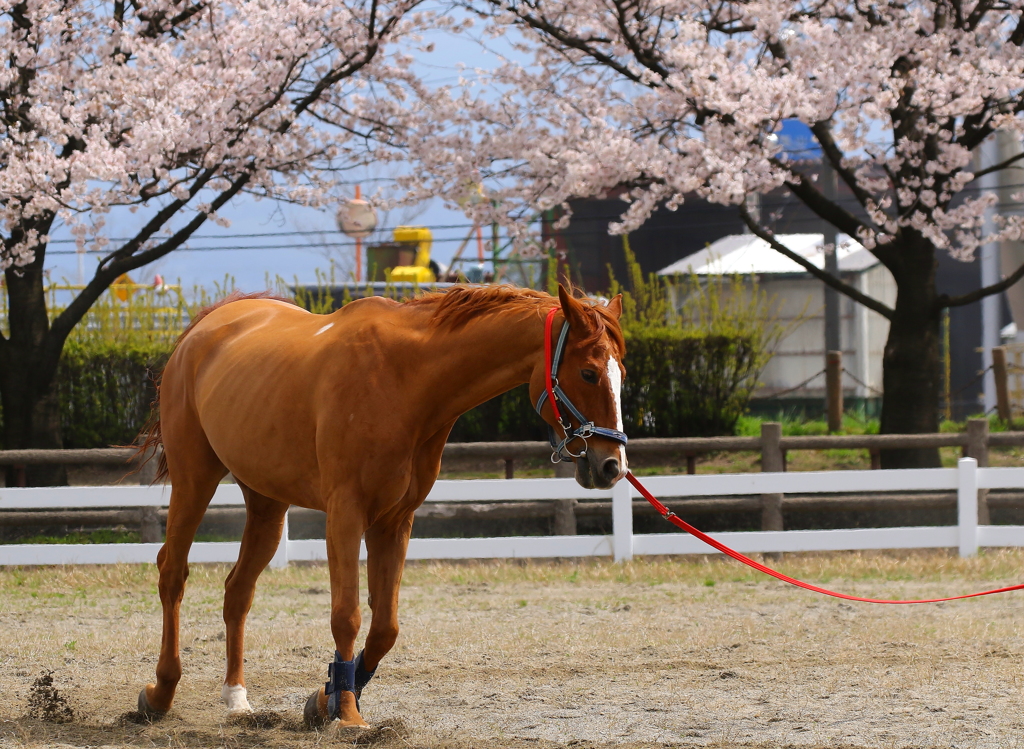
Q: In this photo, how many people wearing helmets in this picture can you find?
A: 0